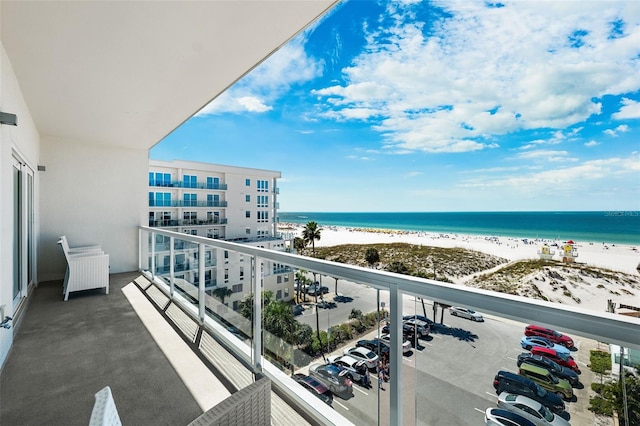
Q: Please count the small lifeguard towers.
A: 2